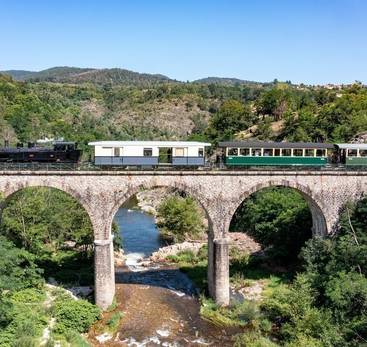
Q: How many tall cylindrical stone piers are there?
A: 2